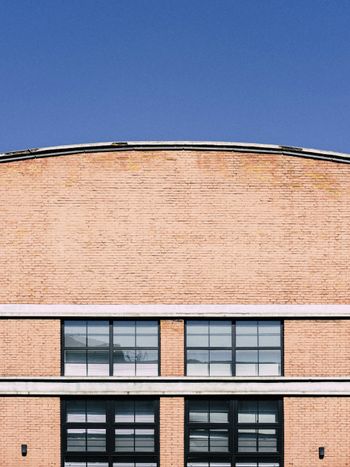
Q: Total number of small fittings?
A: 2